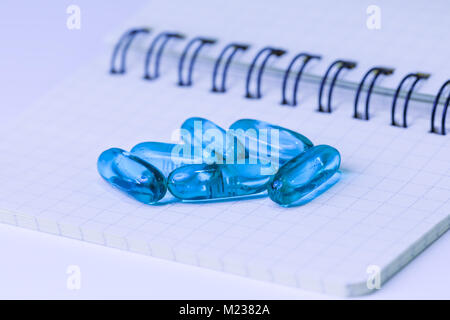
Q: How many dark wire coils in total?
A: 10